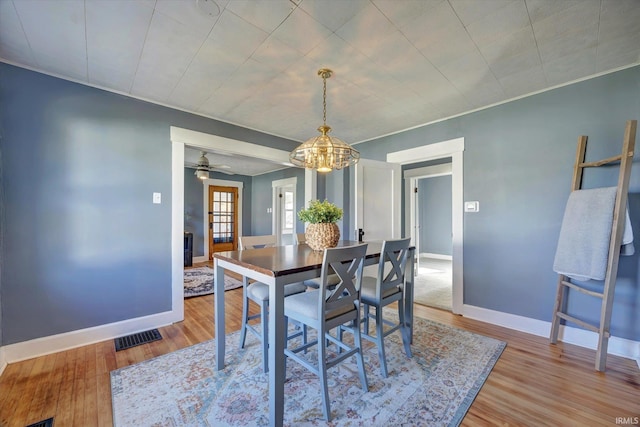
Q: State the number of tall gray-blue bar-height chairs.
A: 4